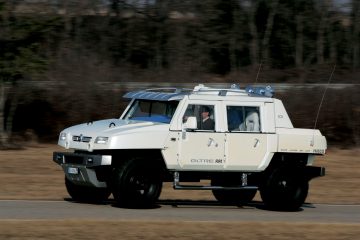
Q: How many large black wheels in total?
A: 4